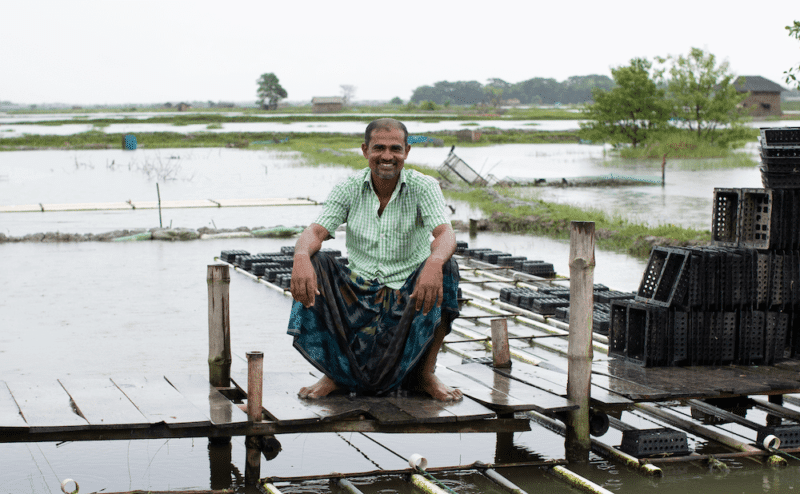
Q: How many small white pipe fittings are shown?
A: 3